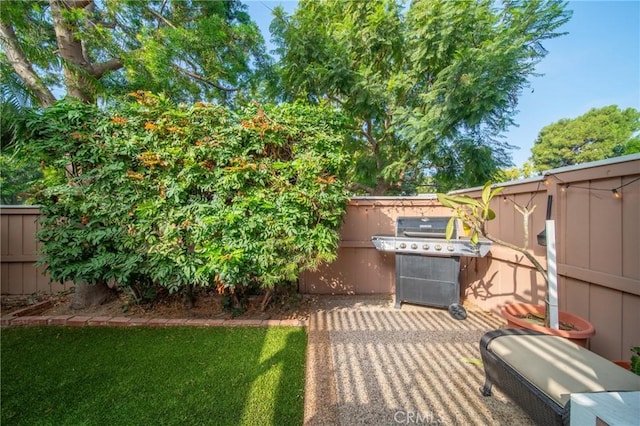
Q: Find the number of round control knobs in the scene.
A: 5